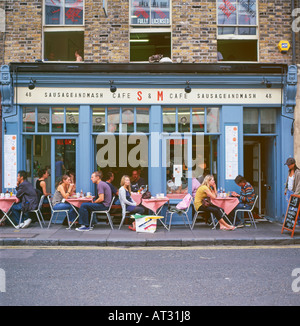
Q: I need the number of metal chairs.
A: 7